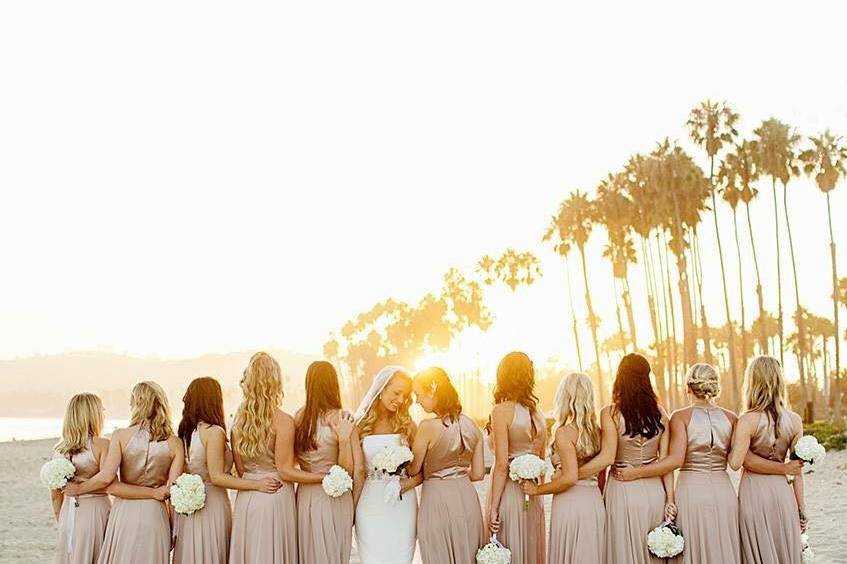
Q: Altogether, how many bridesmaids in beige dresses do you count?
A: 11